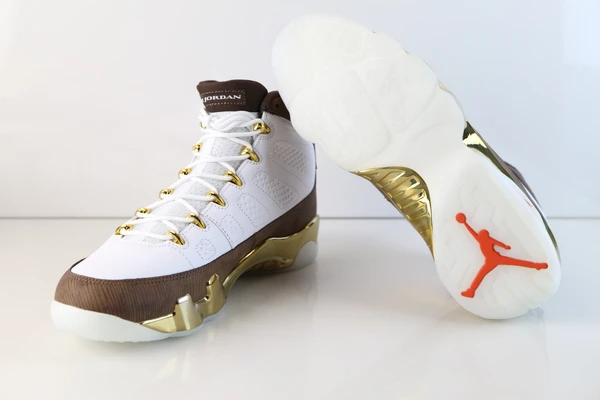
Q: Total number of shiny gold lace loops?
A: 12